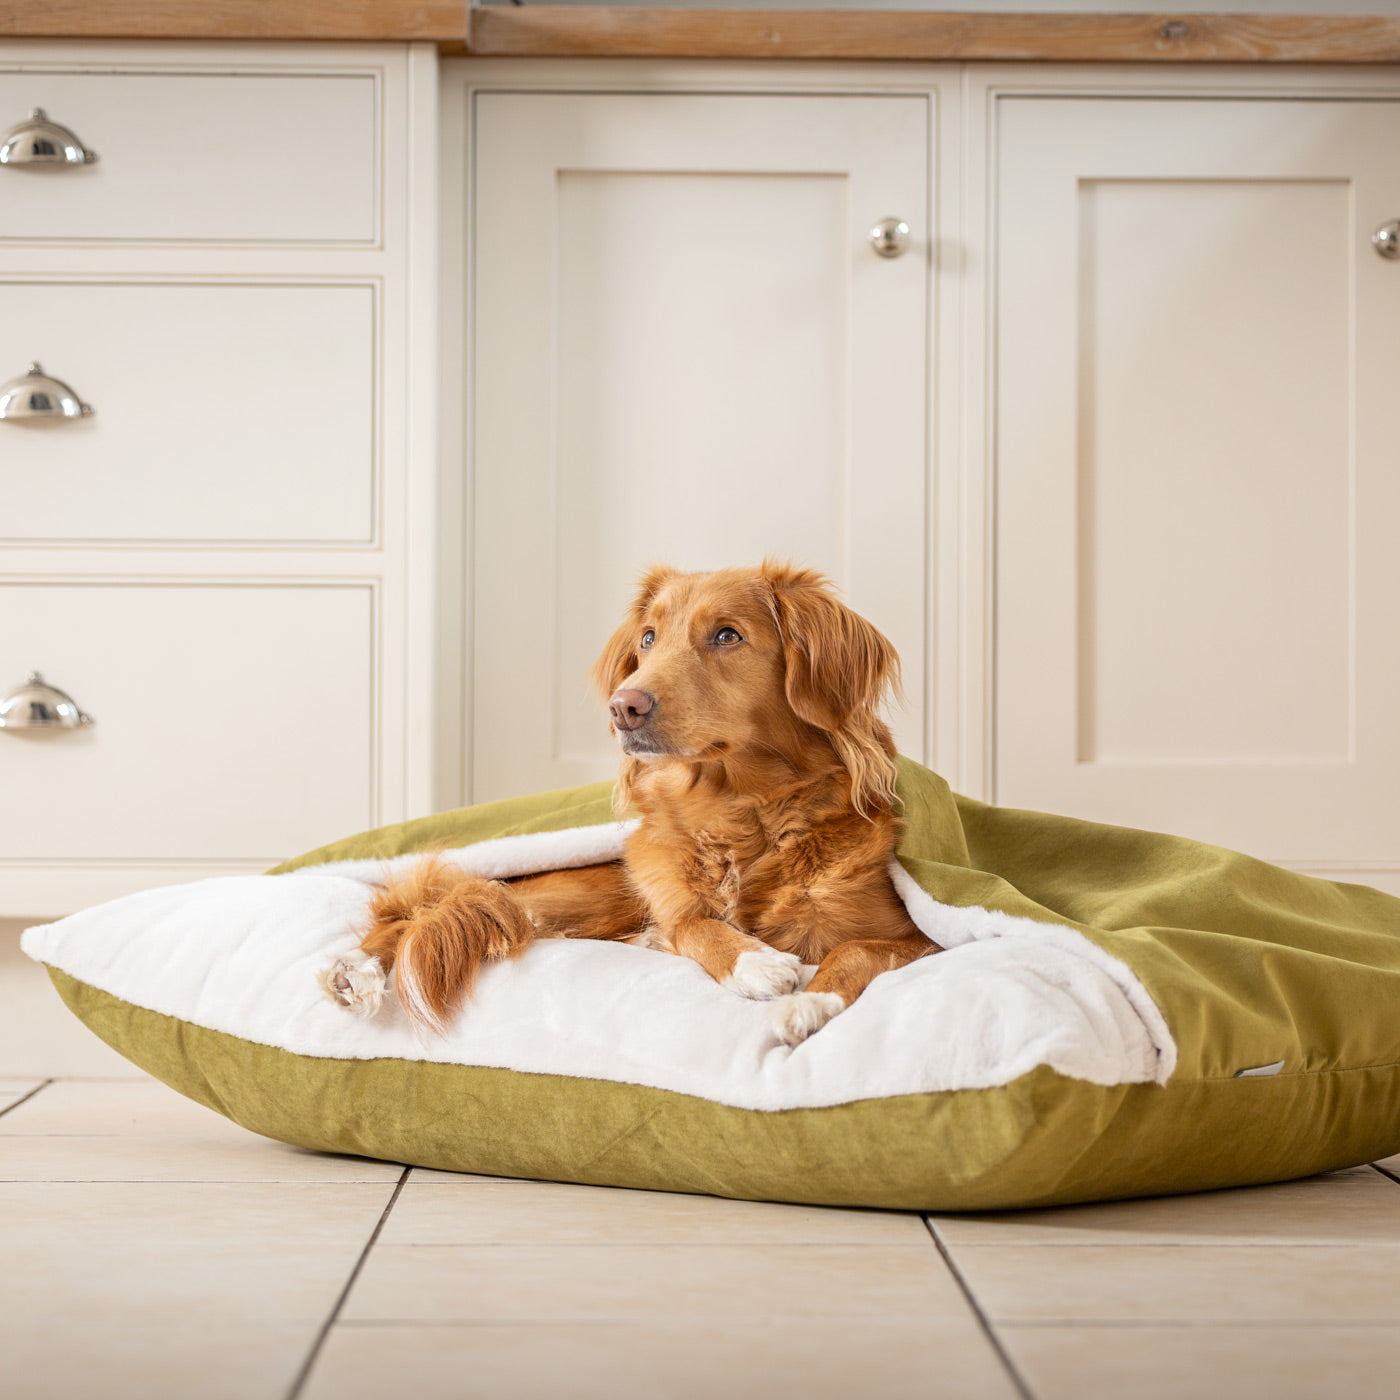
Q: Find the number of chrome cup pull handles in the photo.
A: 3